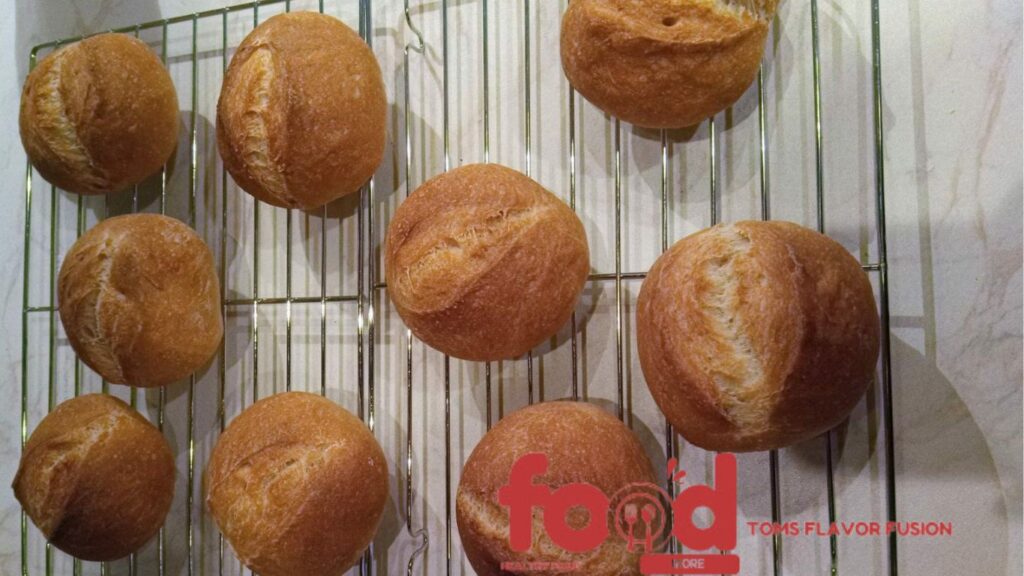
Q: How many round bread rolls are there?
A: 9